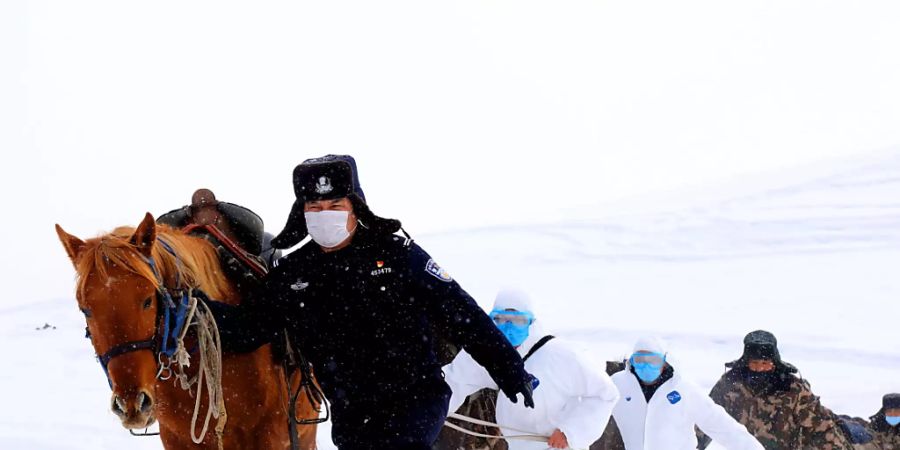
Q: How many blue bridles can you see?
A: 1